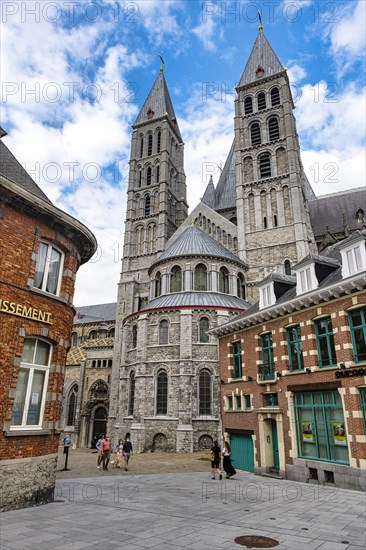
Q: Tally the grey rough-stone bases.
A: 1